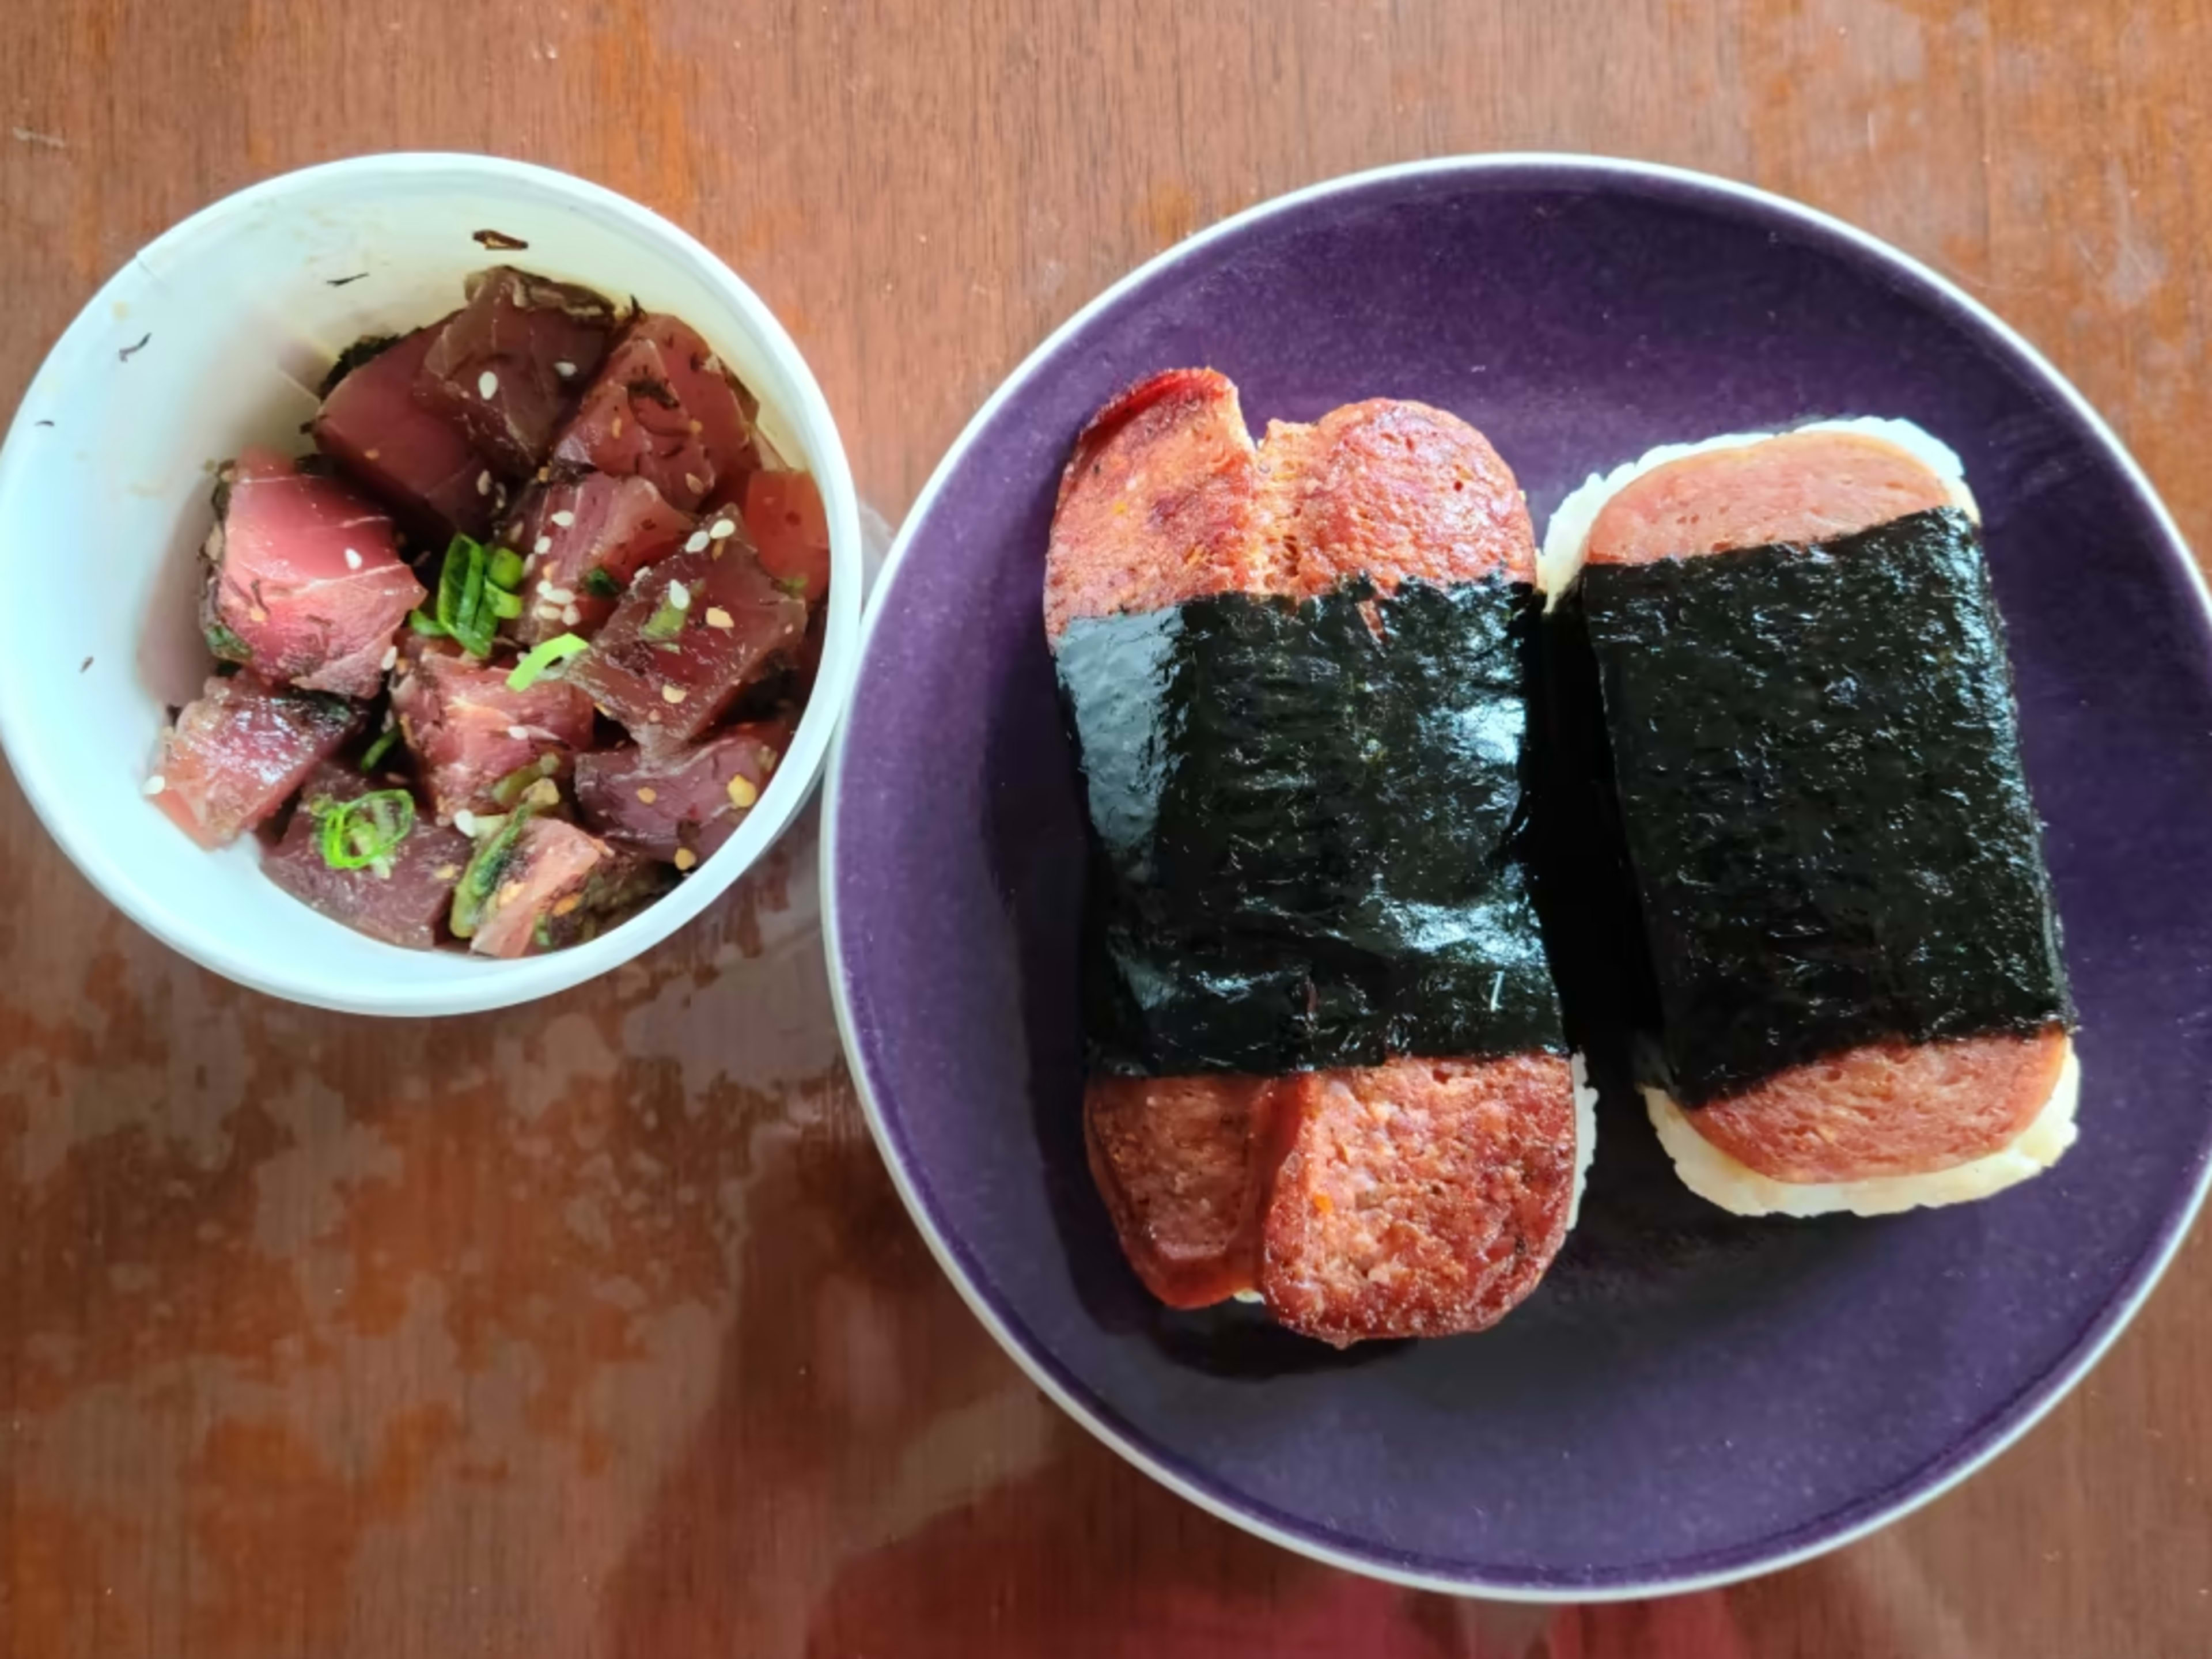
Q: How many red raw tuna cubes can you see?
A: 12